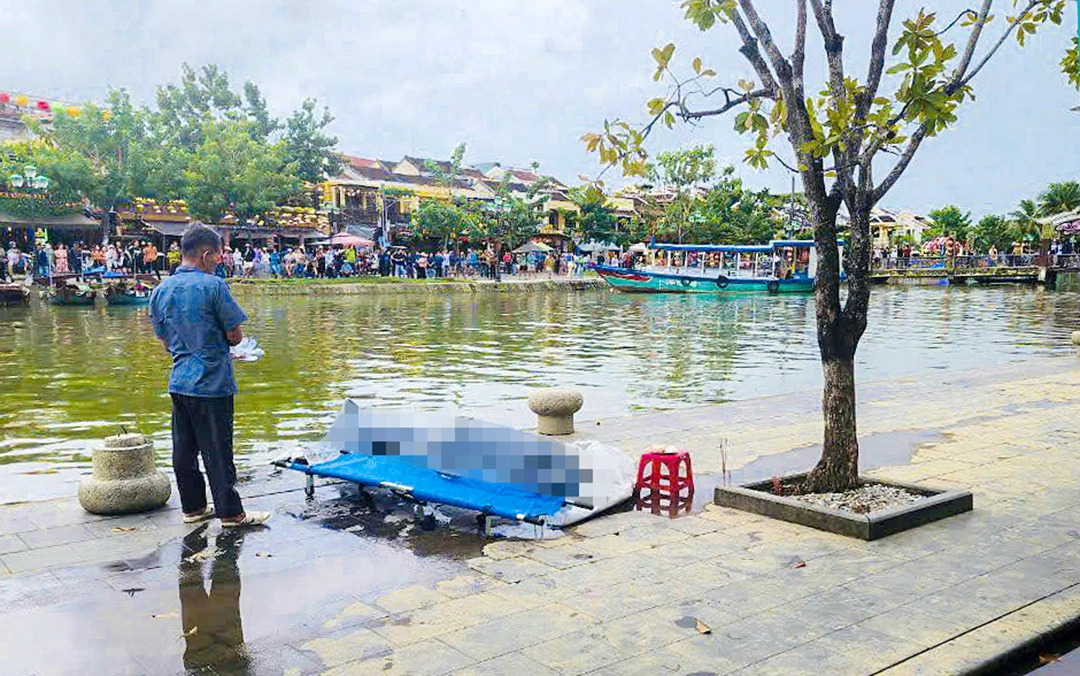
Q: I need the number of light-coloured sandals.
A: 2